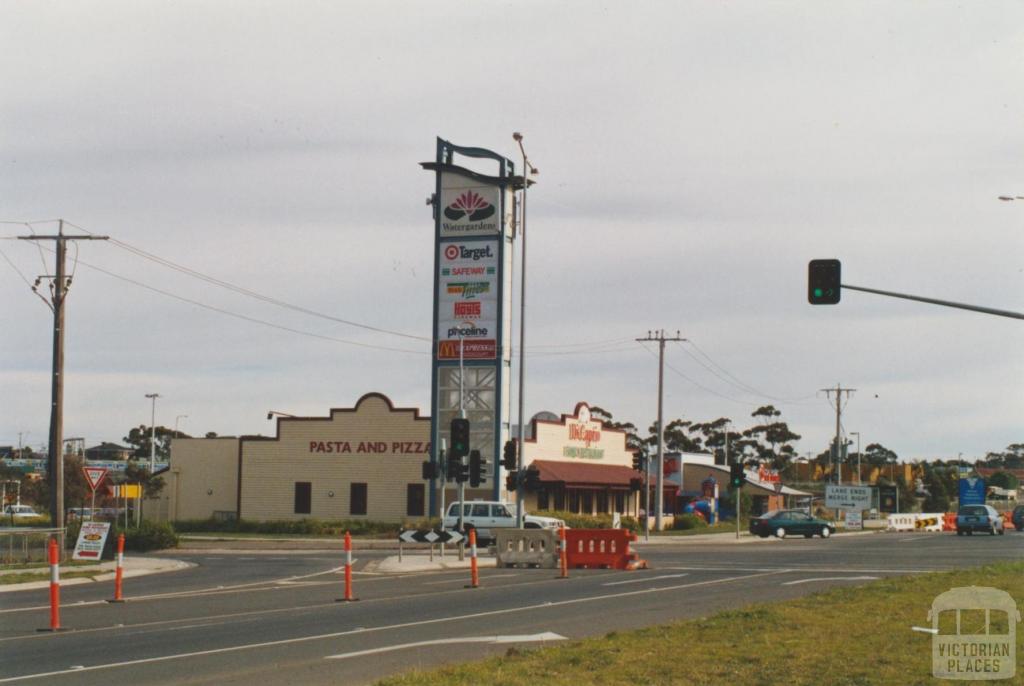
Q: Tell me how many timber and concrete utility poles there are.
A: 3